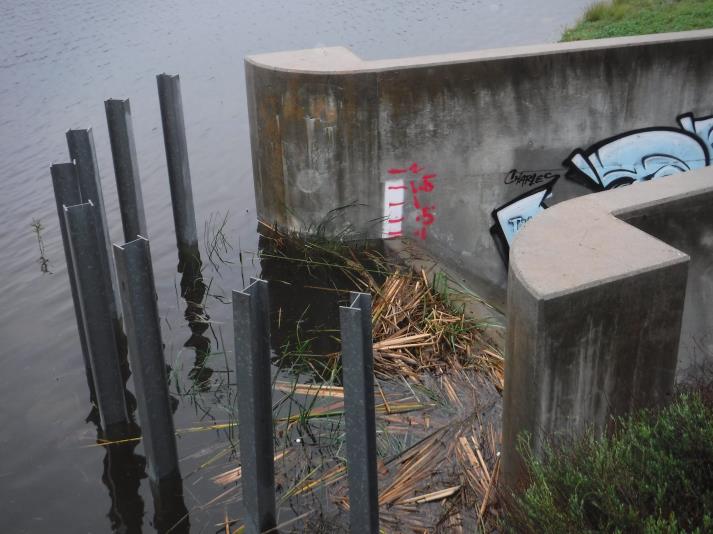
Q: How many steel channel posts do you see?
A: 8